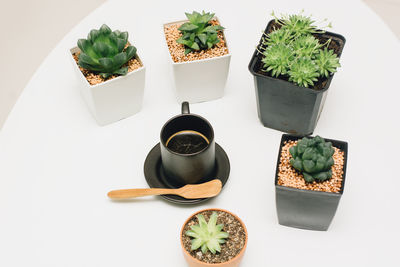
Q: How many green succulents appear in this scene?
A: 5